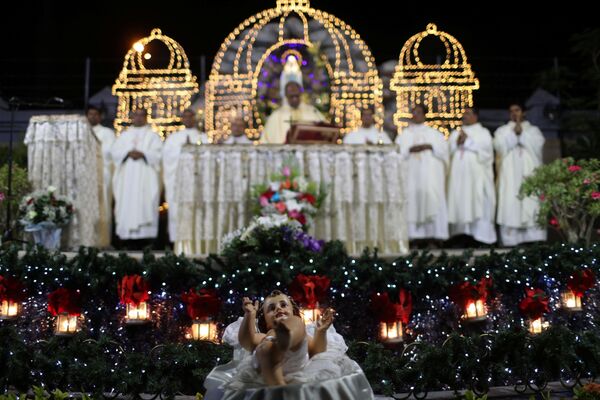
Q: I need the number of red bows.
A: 9